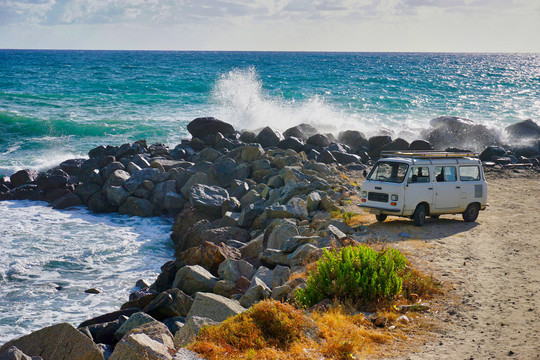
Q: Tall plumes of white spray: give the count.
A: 1